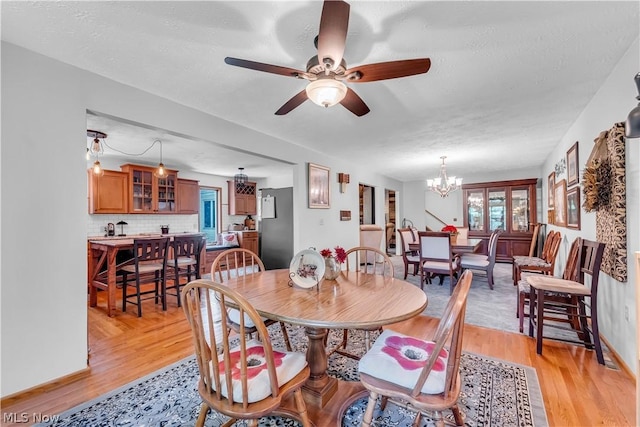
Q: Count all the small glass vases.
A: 1